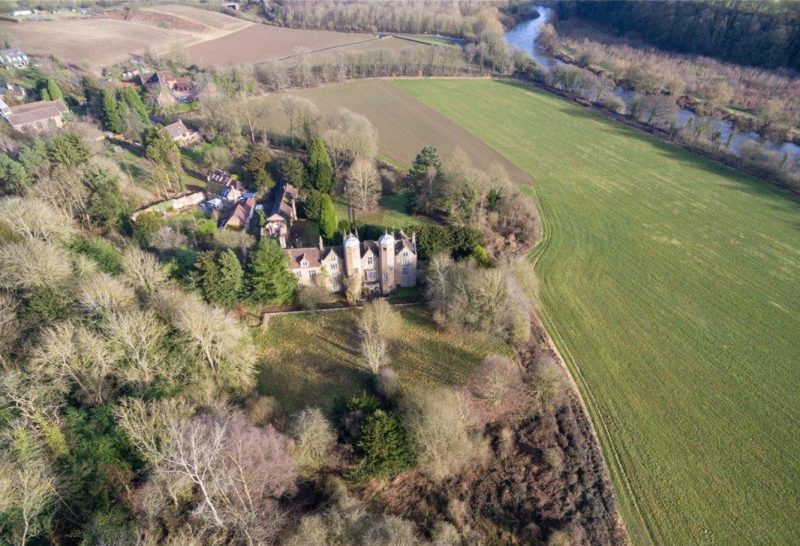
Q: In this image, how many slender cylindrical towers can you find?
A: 2